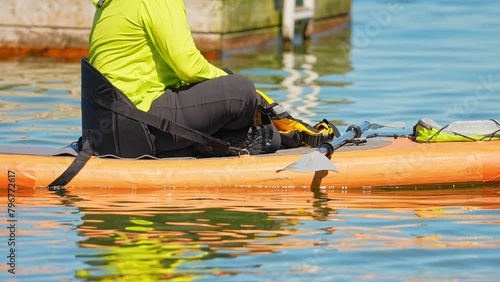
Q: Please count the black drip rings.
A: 2